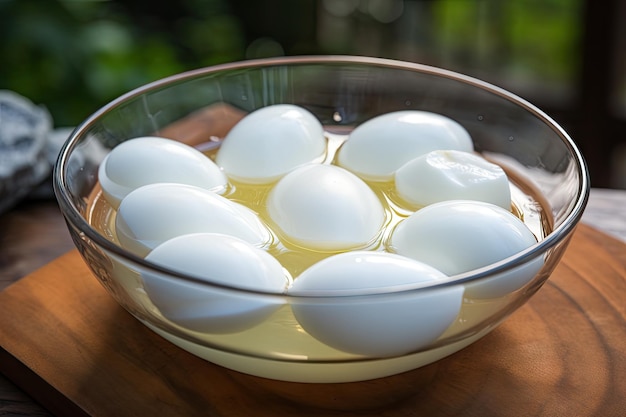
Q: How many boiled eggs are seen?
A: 9